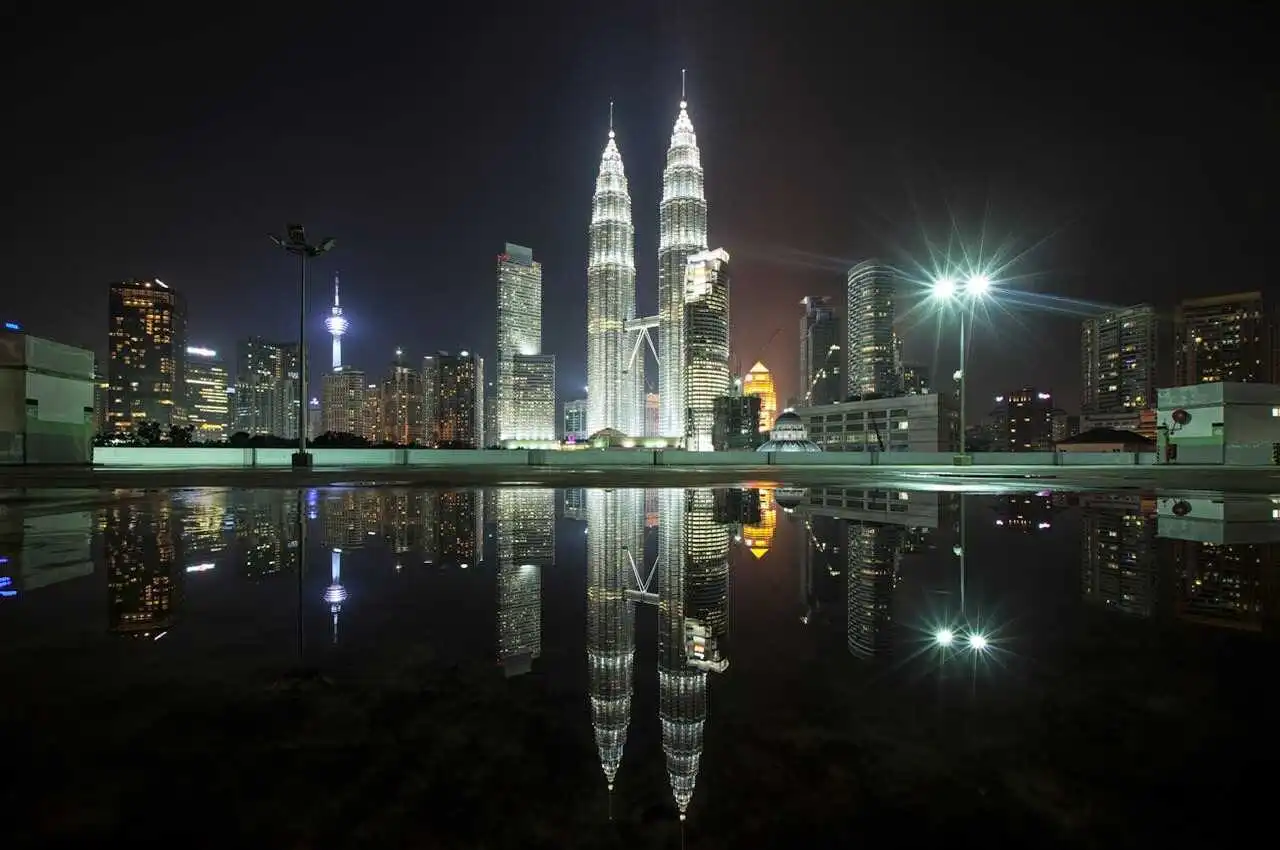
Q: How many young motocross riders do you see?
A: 0